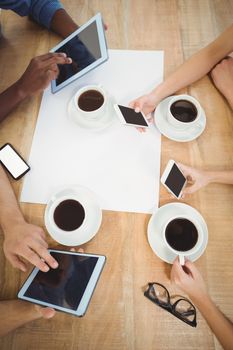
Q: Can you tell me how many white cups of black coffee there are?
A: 4